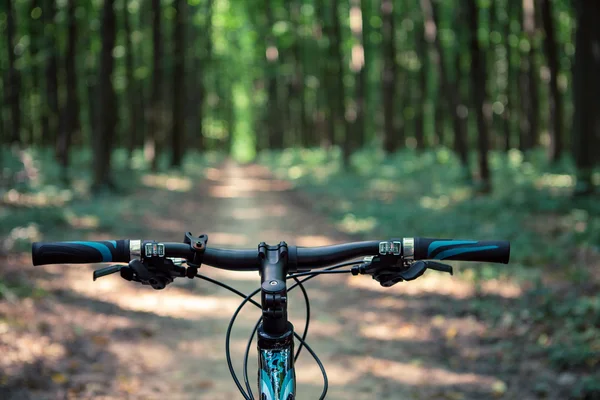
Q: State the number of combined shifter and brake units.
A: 2